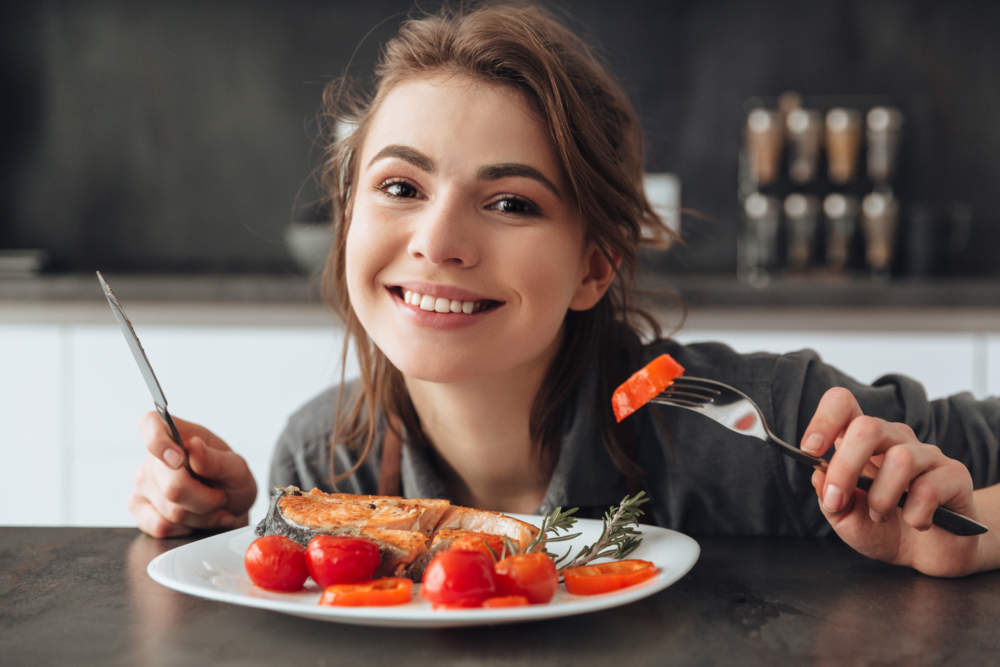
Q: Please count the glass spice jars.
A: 8